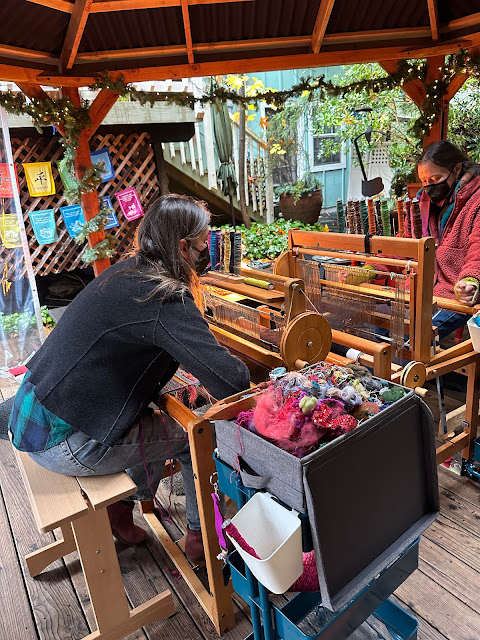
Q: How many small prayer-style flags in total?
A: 9